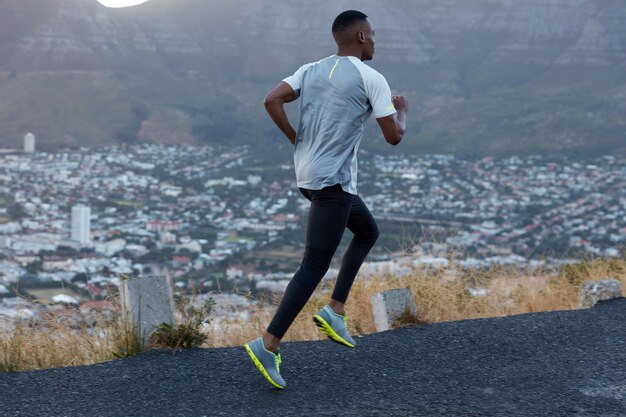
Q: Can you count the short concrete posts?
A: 3